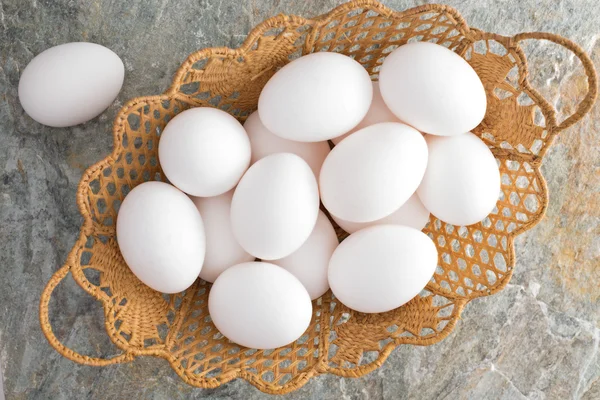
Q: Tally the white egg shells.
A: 15